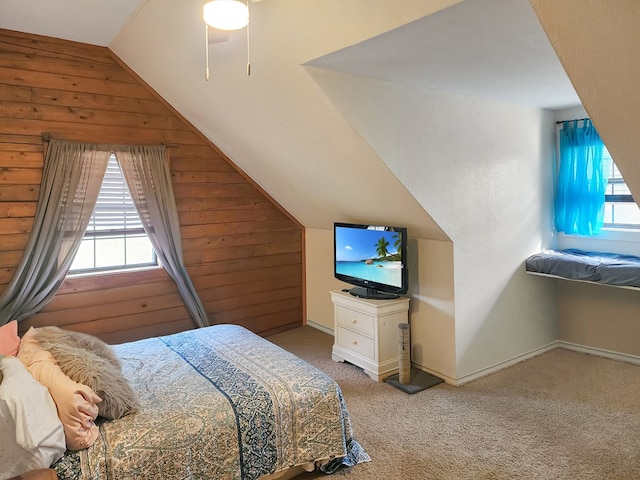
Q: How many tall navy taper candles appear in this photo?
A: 0